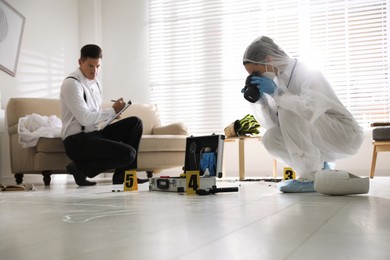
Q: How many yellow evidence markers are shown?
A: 3